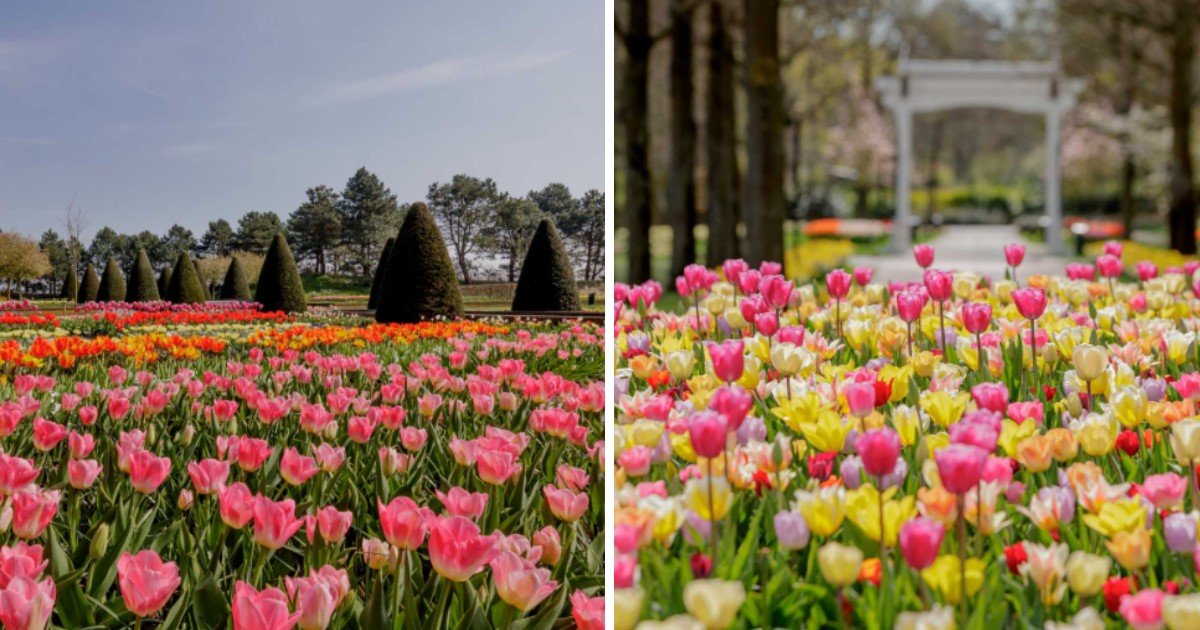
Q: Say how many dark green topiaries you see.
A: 12